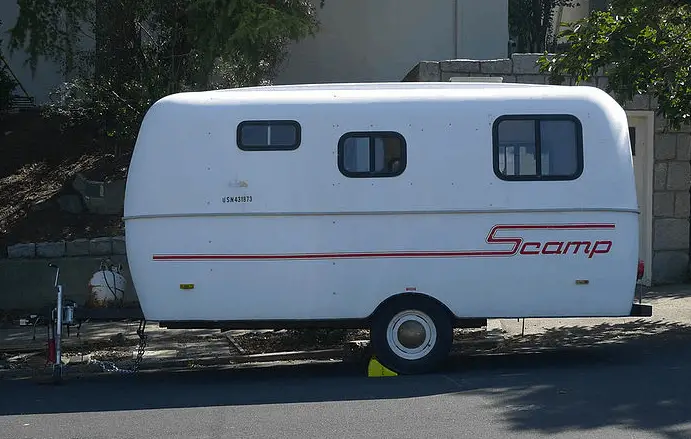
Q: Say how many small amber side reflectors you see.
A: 2